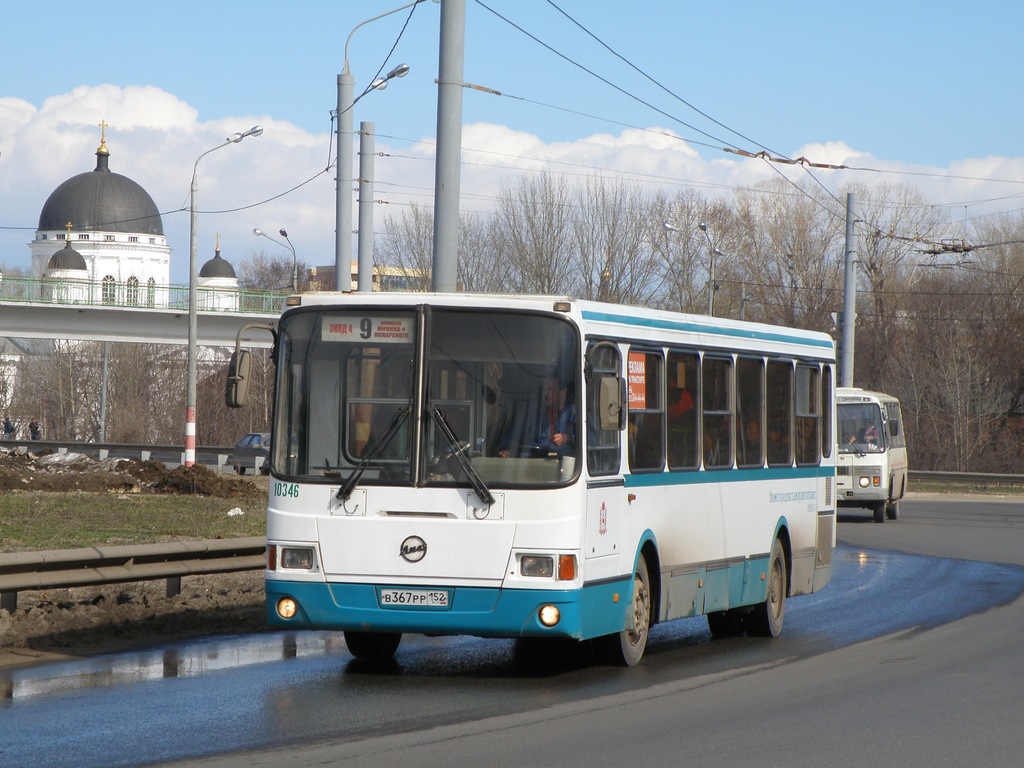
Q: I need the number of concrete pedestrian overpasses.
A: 1